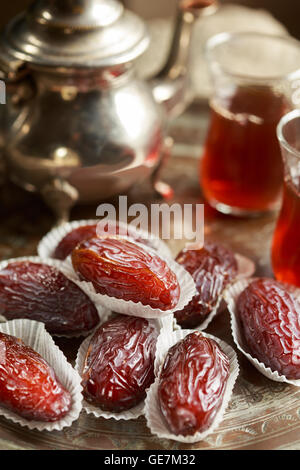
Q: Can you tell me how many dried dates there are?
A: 8